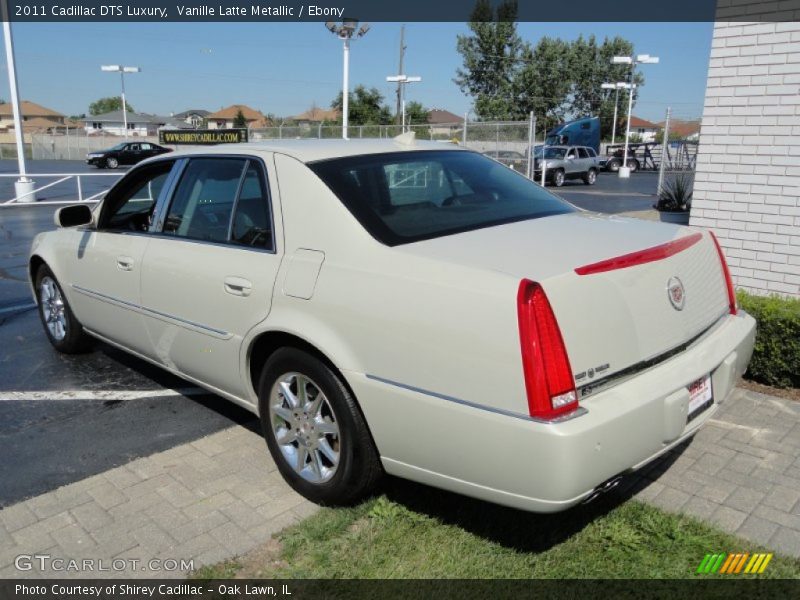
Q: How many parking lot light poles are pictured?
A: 6